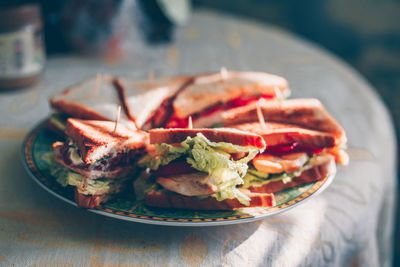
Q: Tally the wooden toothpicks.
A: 7